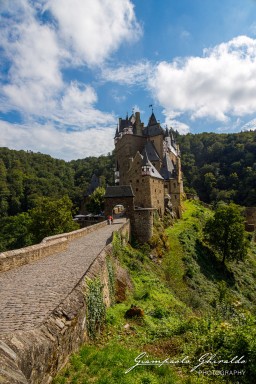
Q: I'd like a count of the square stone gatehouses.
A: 1